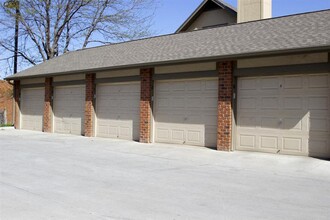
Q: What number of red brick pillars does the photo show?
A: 5